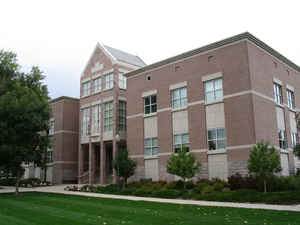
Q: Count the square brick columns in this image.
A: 4